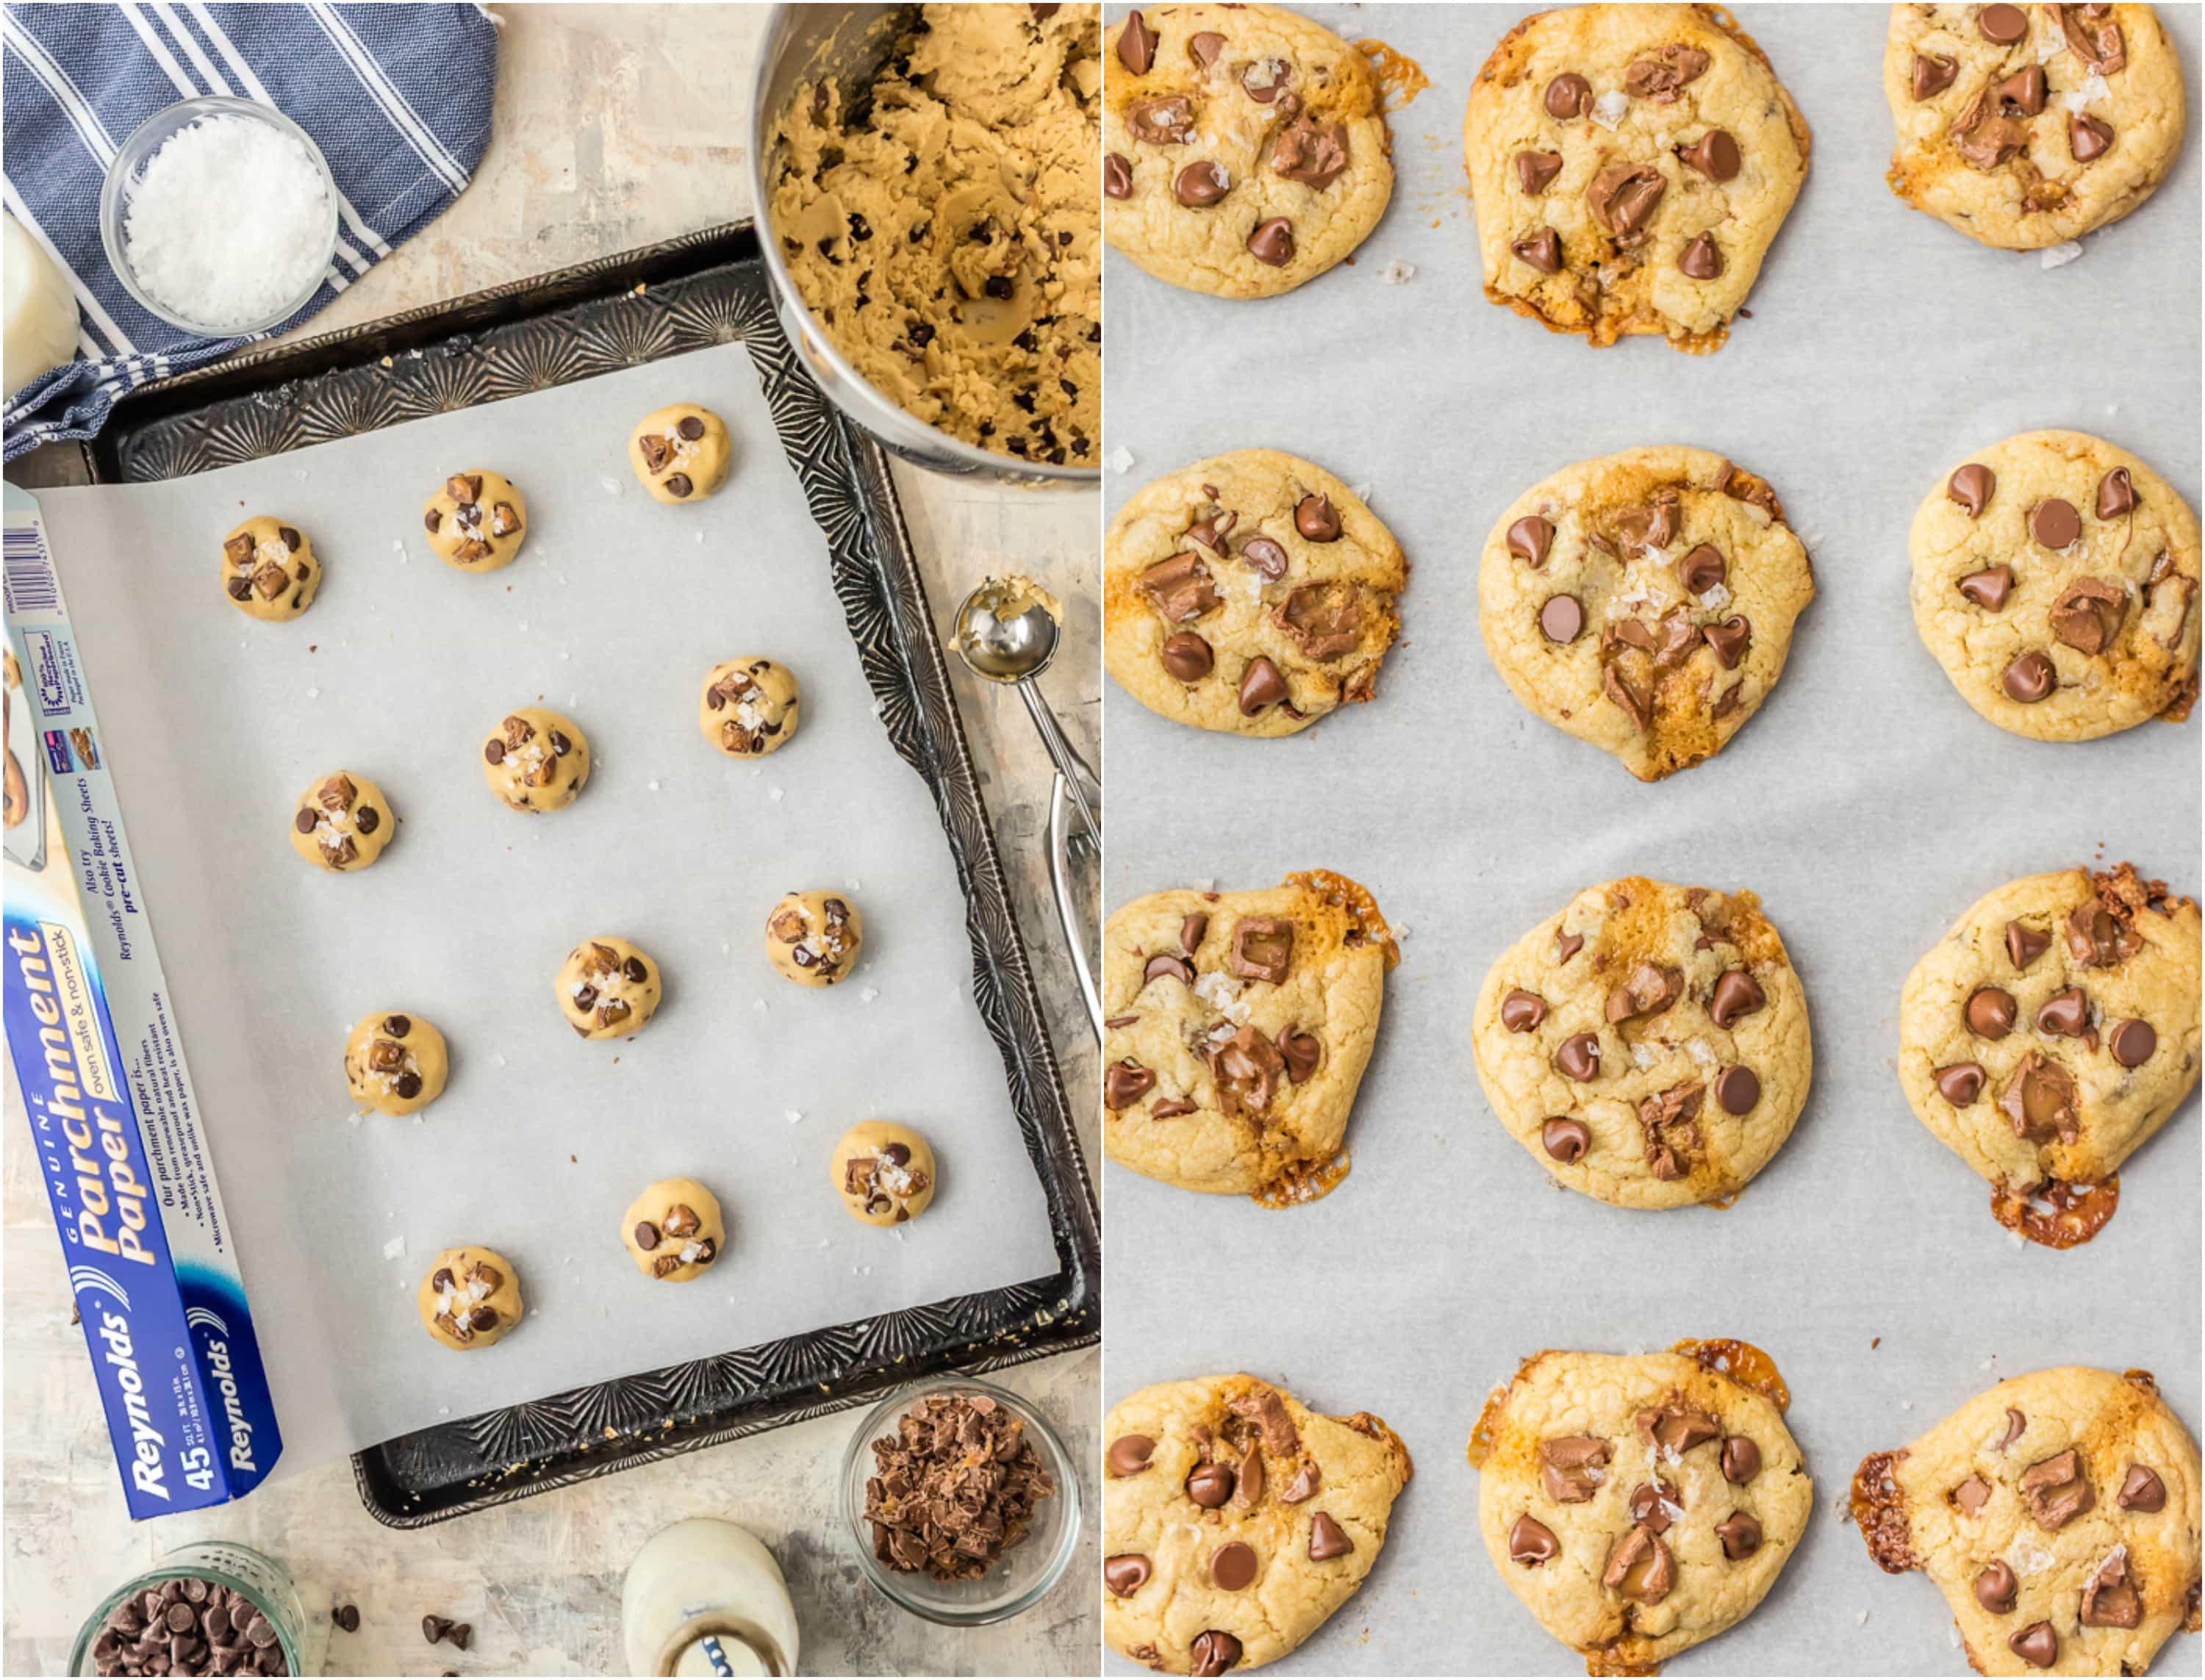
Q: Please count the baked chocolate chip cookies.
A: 12